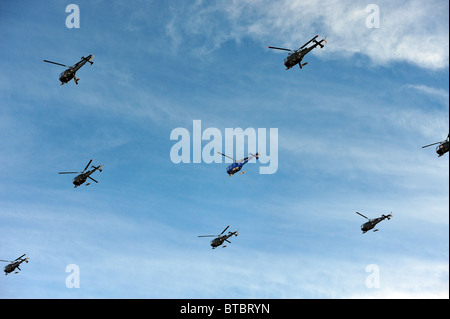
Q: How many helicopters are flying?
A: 8